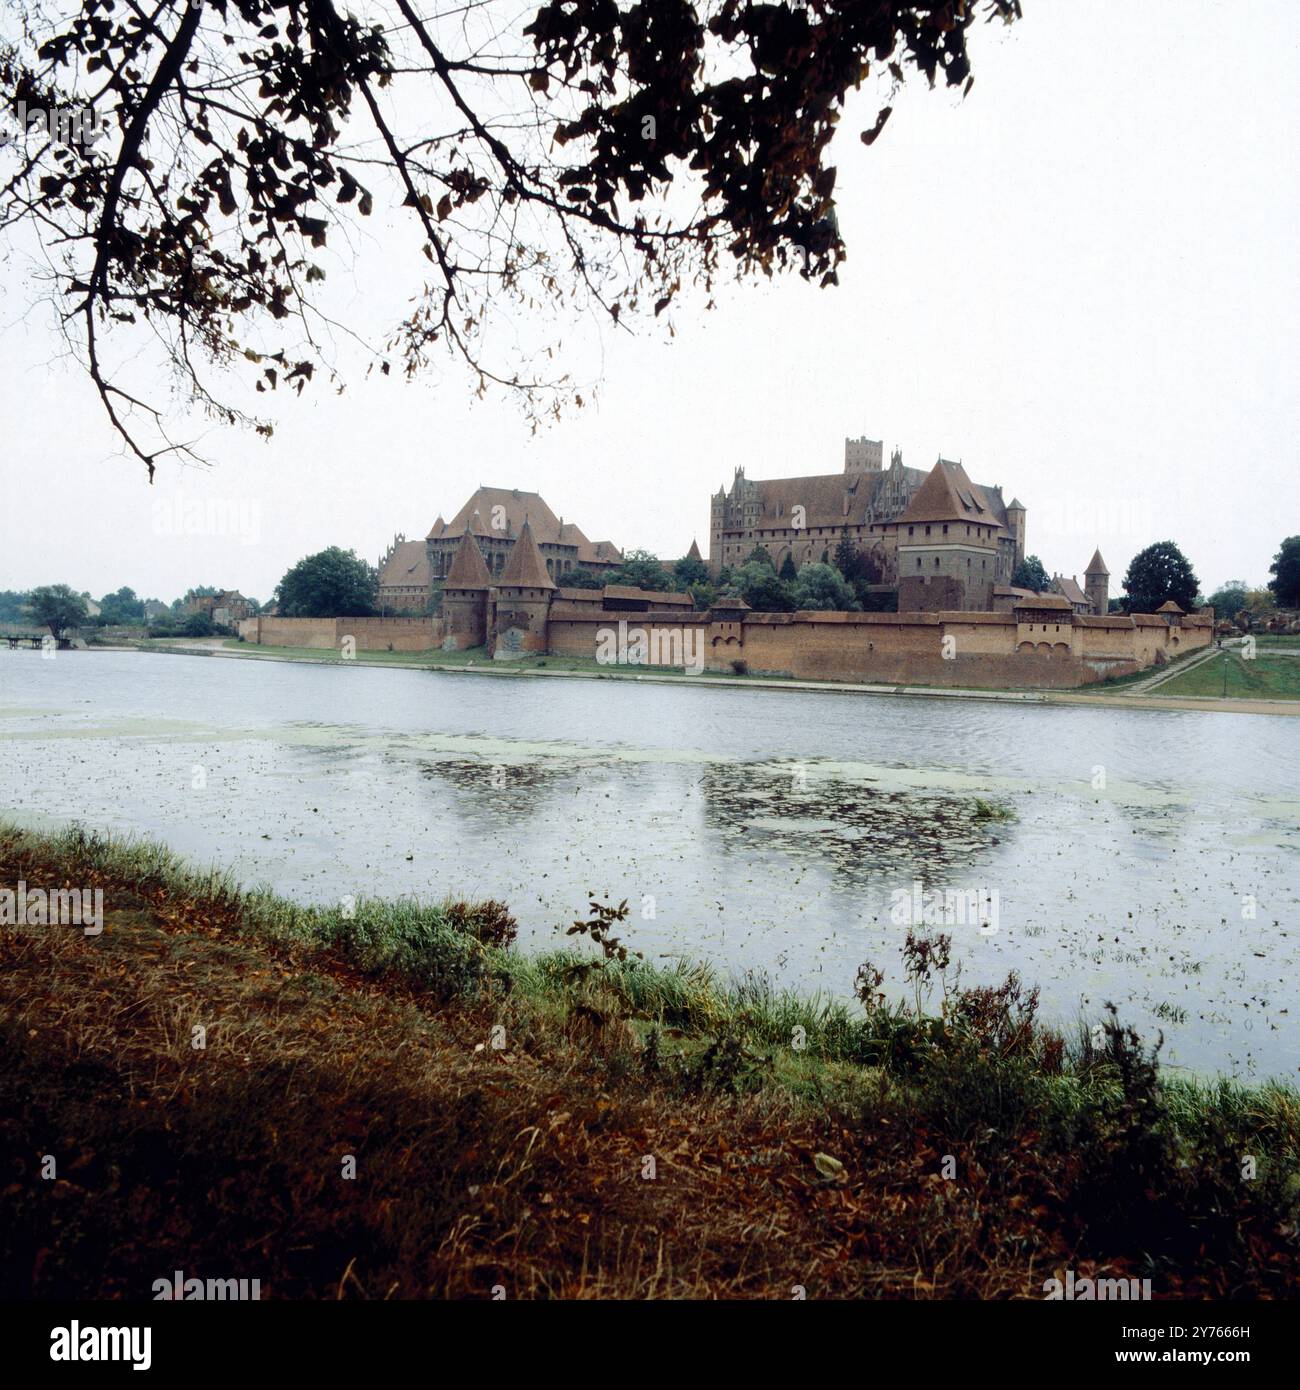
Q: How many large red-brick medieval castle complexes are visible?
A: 1